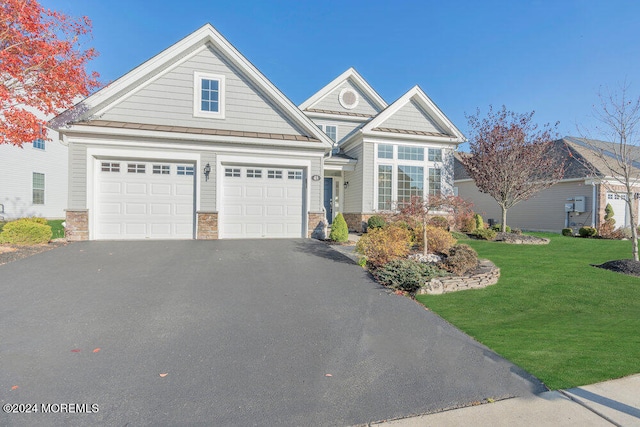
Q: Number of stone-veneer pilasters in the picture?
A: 3